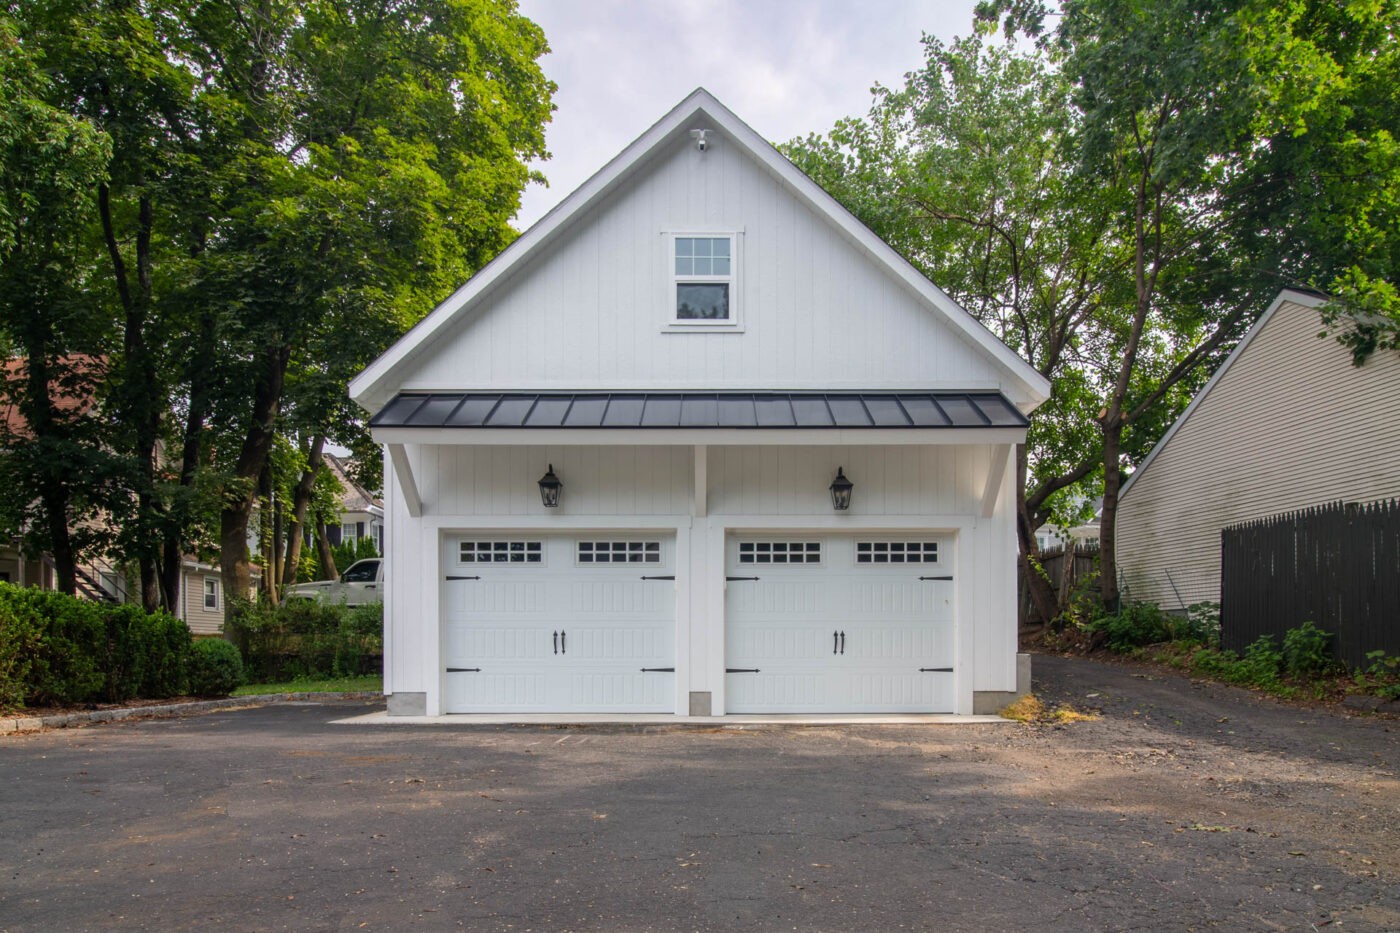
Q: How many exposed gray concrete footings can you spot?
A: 3